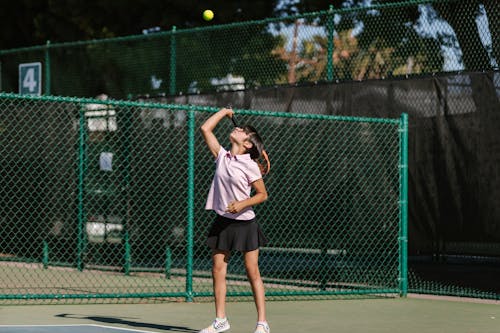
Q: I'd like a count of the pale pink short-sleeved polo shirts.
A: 1